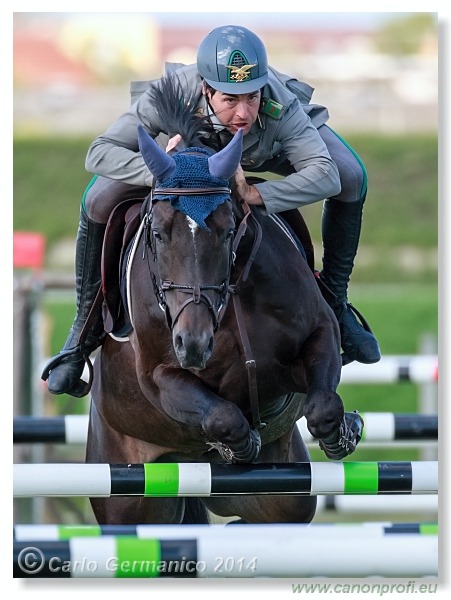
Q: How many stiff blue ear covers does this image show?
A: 2